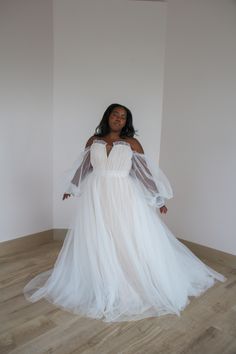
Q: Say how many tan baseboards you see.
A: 3